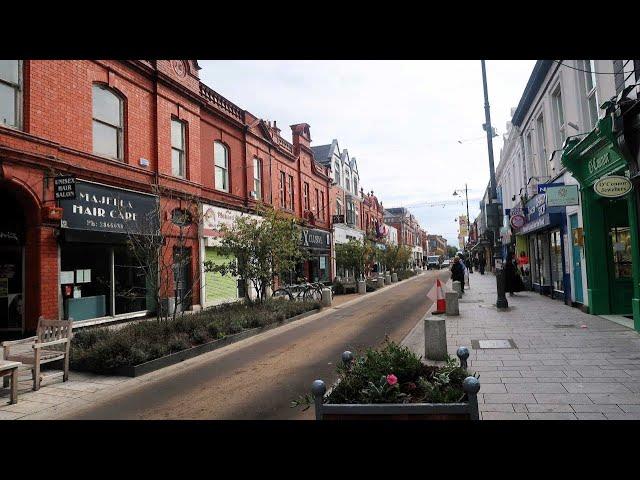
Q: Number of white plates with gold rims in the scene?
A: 0